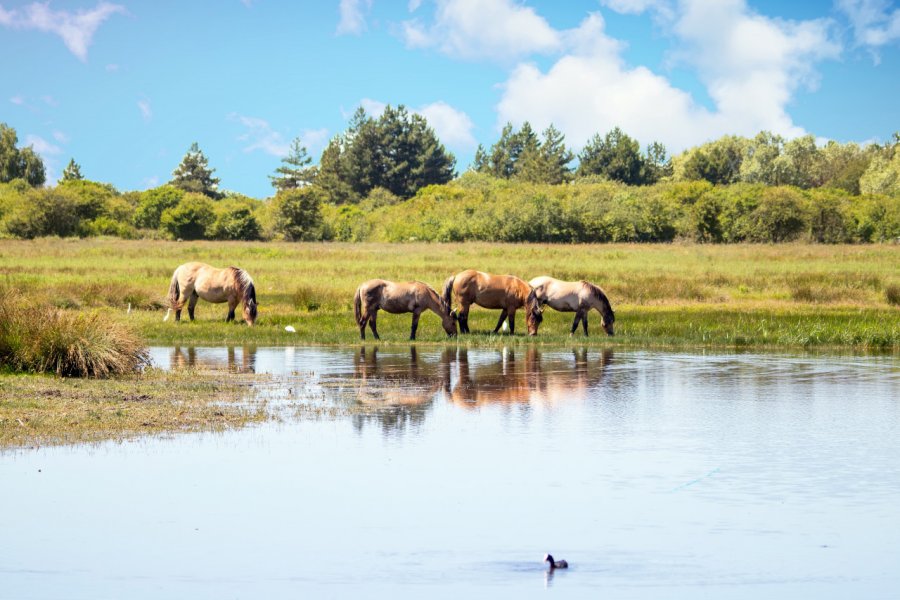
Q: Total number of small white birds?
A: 4